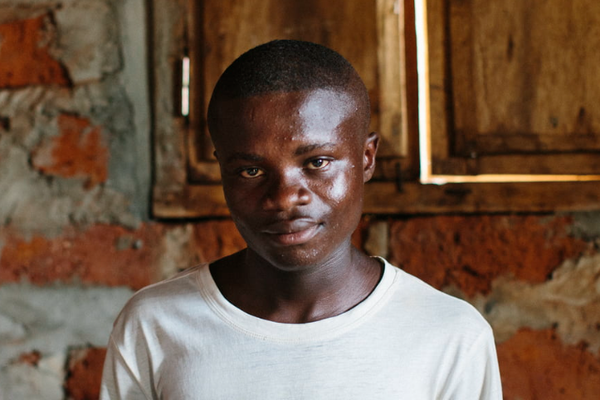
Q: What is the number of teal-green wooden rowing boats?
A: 0